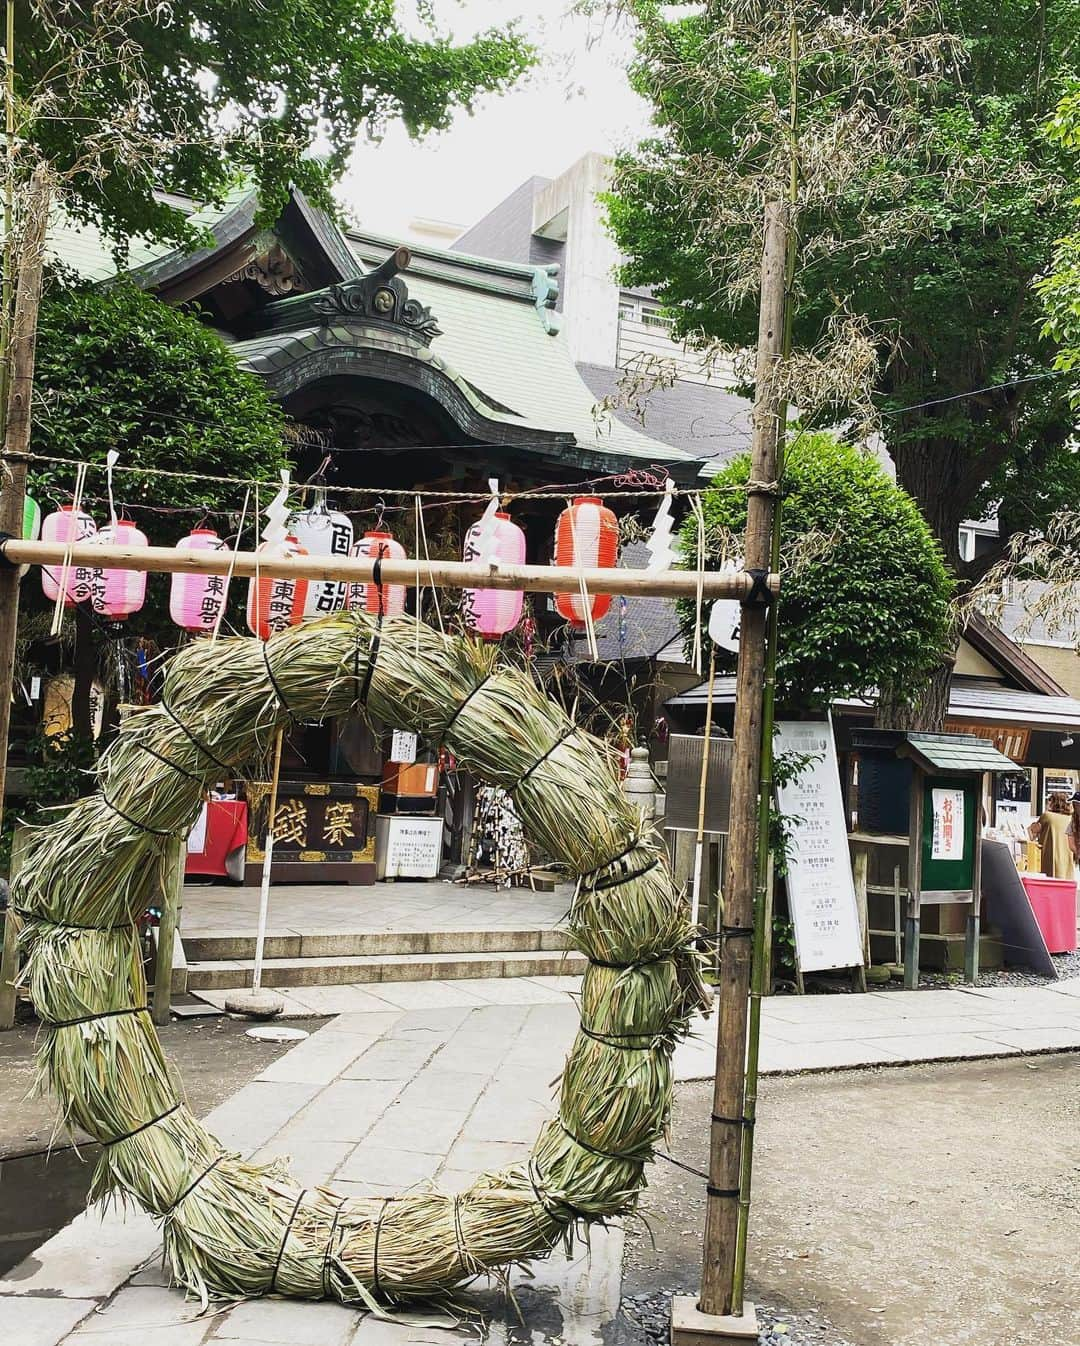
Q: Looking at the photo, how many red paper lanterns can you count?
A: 3